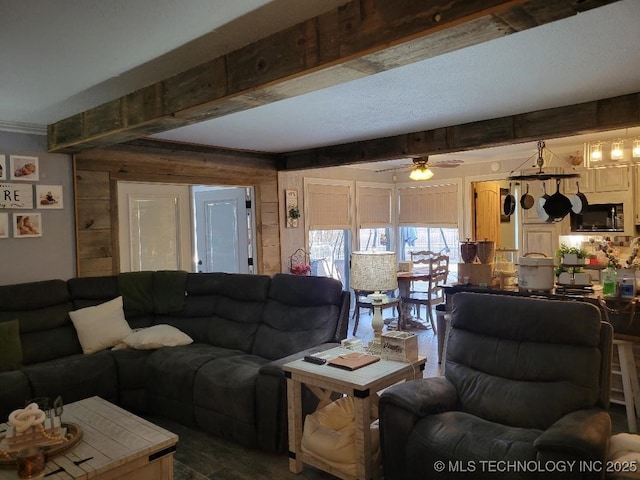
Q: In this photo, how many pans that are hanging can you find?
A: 5